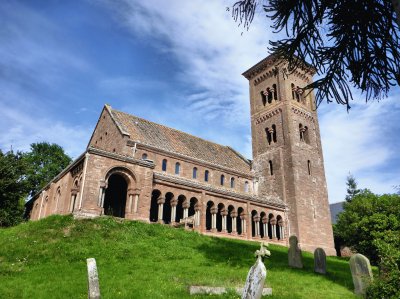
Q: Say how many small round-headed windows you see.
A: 8